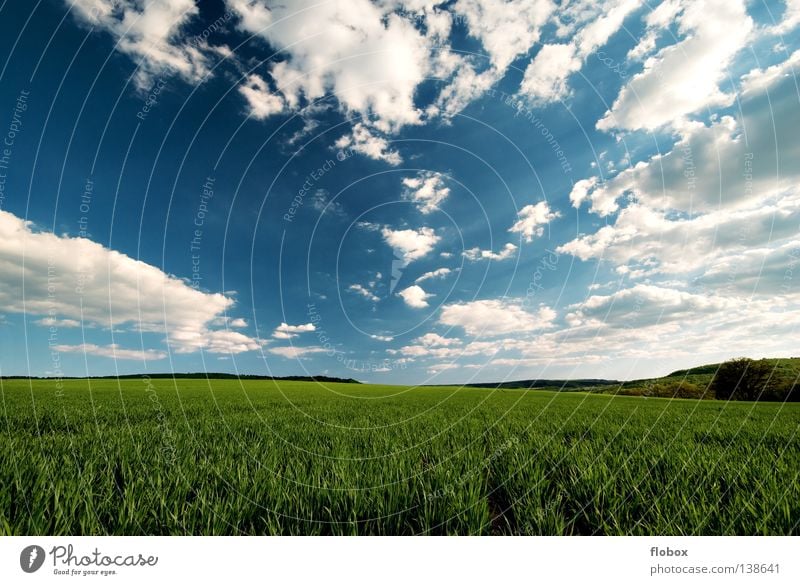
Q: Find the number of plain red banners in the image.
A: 0